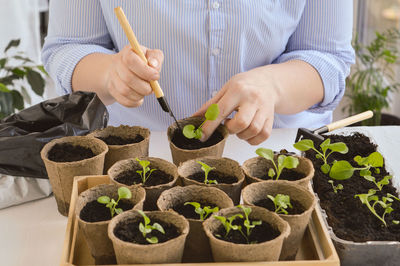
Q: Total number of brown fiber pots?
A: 11